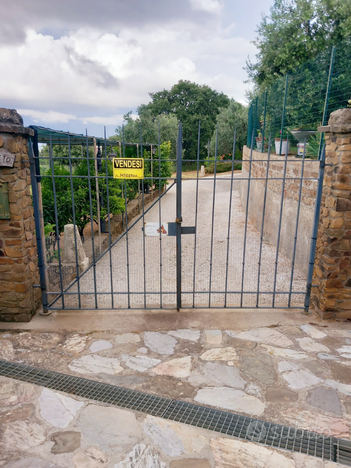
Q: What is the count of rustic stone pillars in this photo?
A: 2